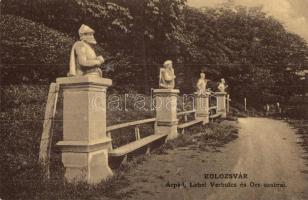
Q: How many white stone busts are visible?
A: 4